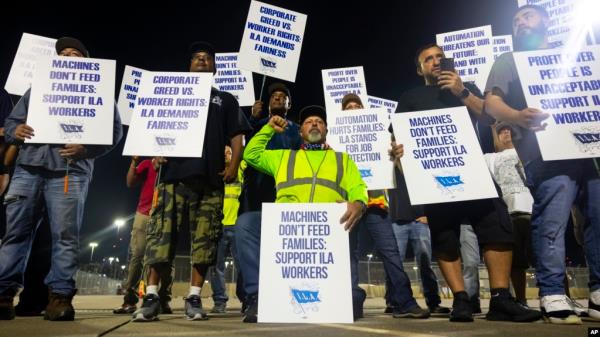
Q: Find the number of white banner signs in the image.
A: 15